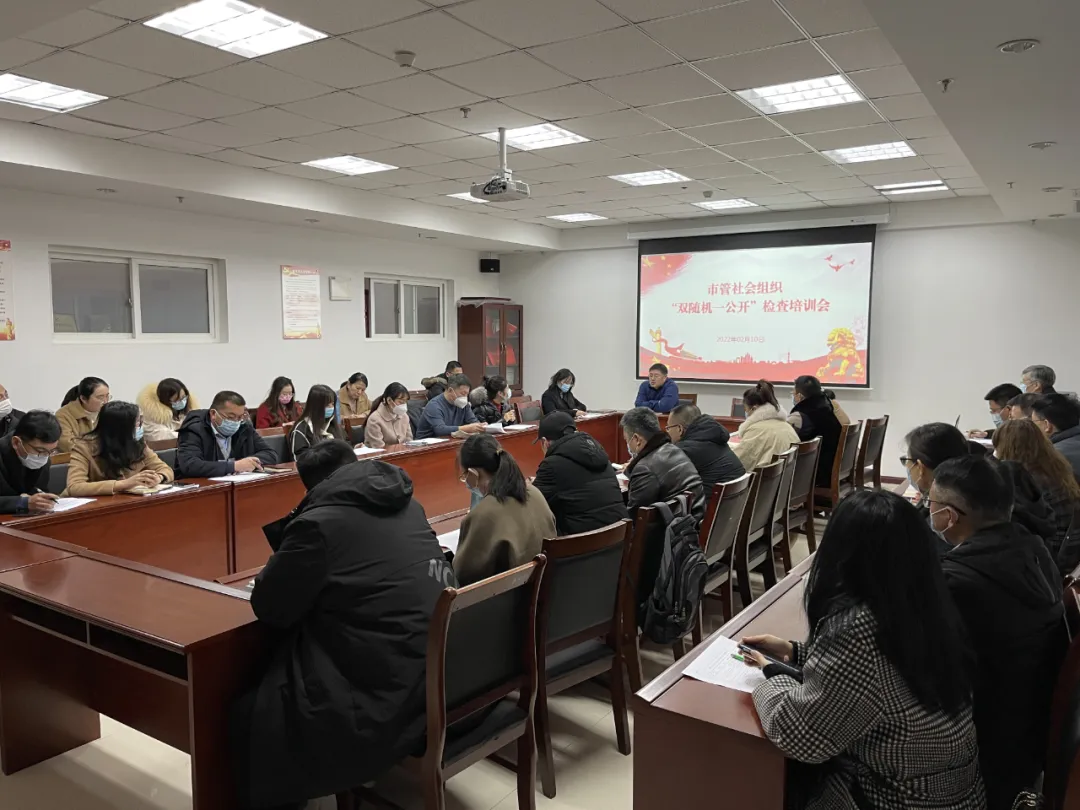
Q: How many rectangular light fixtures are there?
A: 11